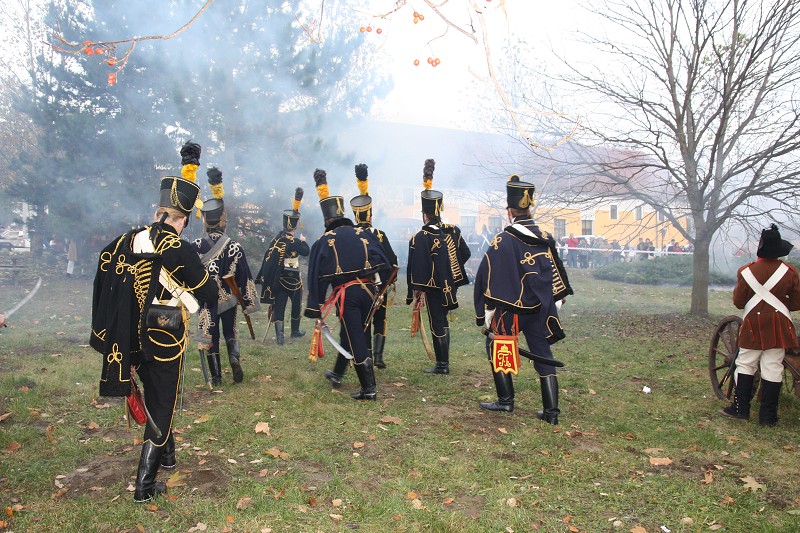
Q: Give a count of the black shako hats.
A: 7